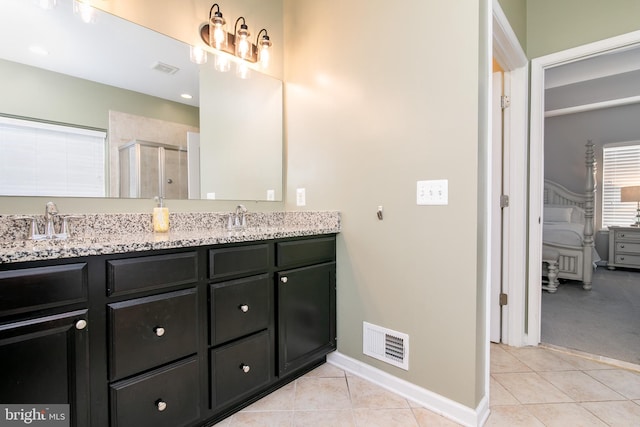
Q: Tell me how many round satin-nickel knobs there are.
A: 6